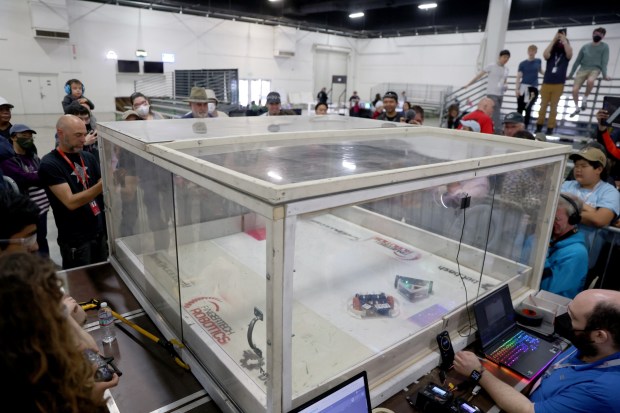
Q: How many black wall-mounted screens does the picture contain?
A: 2